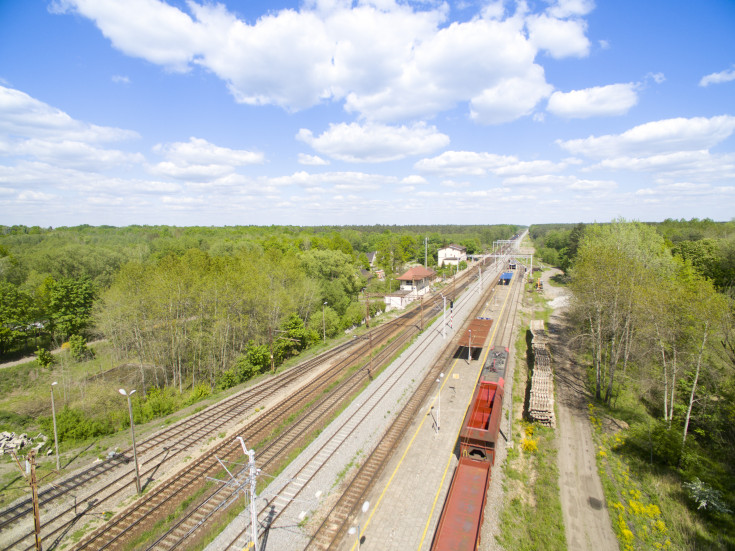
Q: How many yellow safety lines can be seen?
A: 2